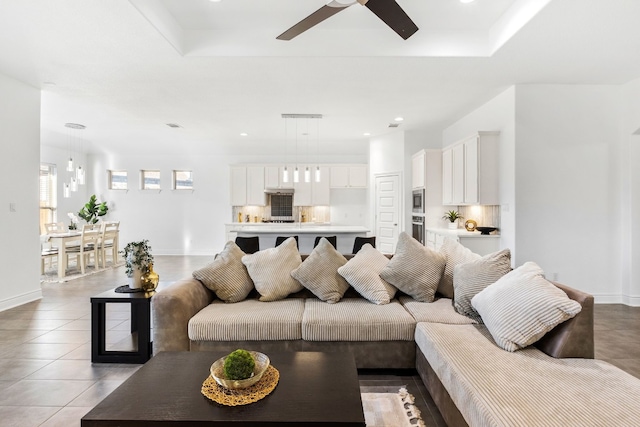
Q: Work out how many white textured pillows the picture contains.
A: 4